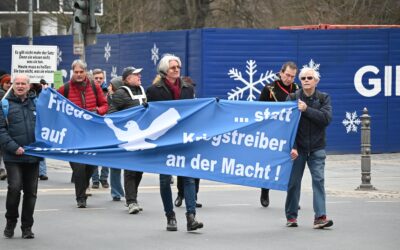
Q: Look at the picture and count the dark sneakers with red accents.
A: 2